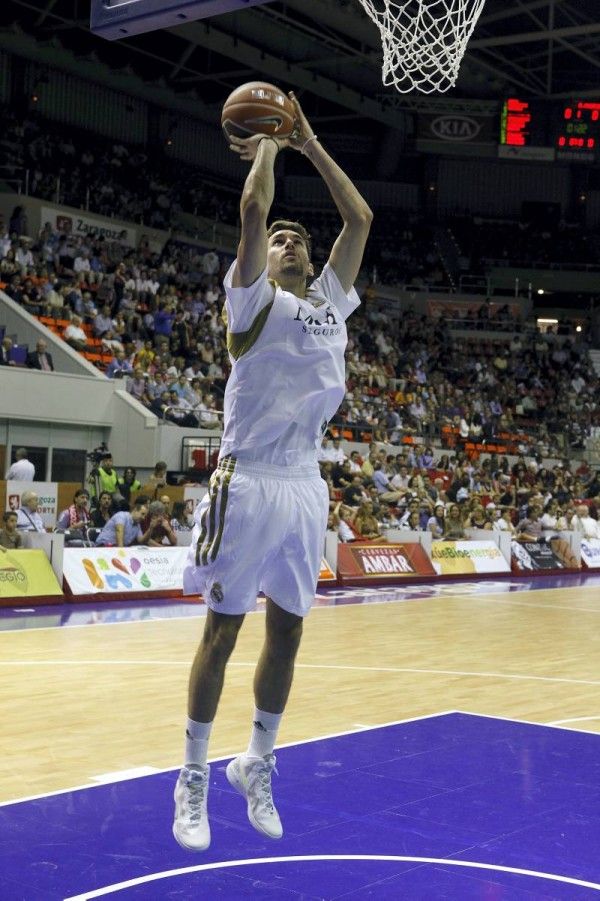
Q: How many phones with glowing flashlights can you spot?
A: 0